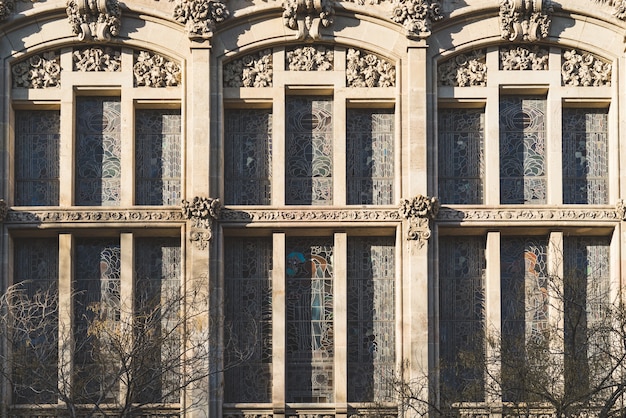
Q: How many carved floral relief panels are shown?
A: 9